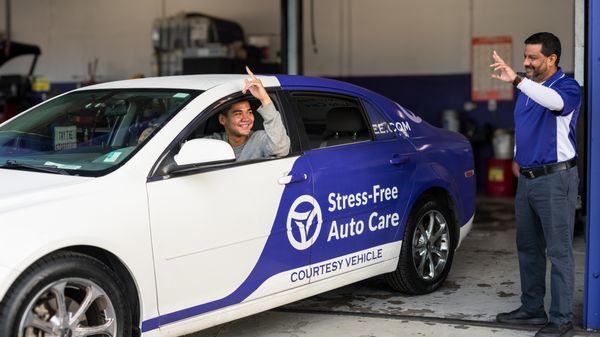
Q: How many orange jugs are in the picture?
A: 0